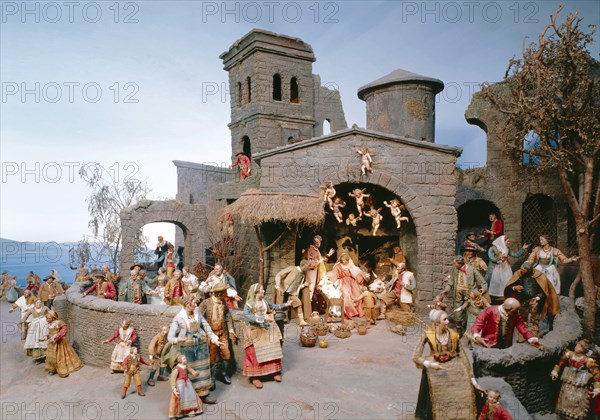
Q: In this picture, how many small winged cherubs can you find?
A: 7